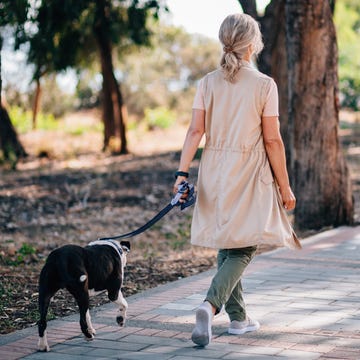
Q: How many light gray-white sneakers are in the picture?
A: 2